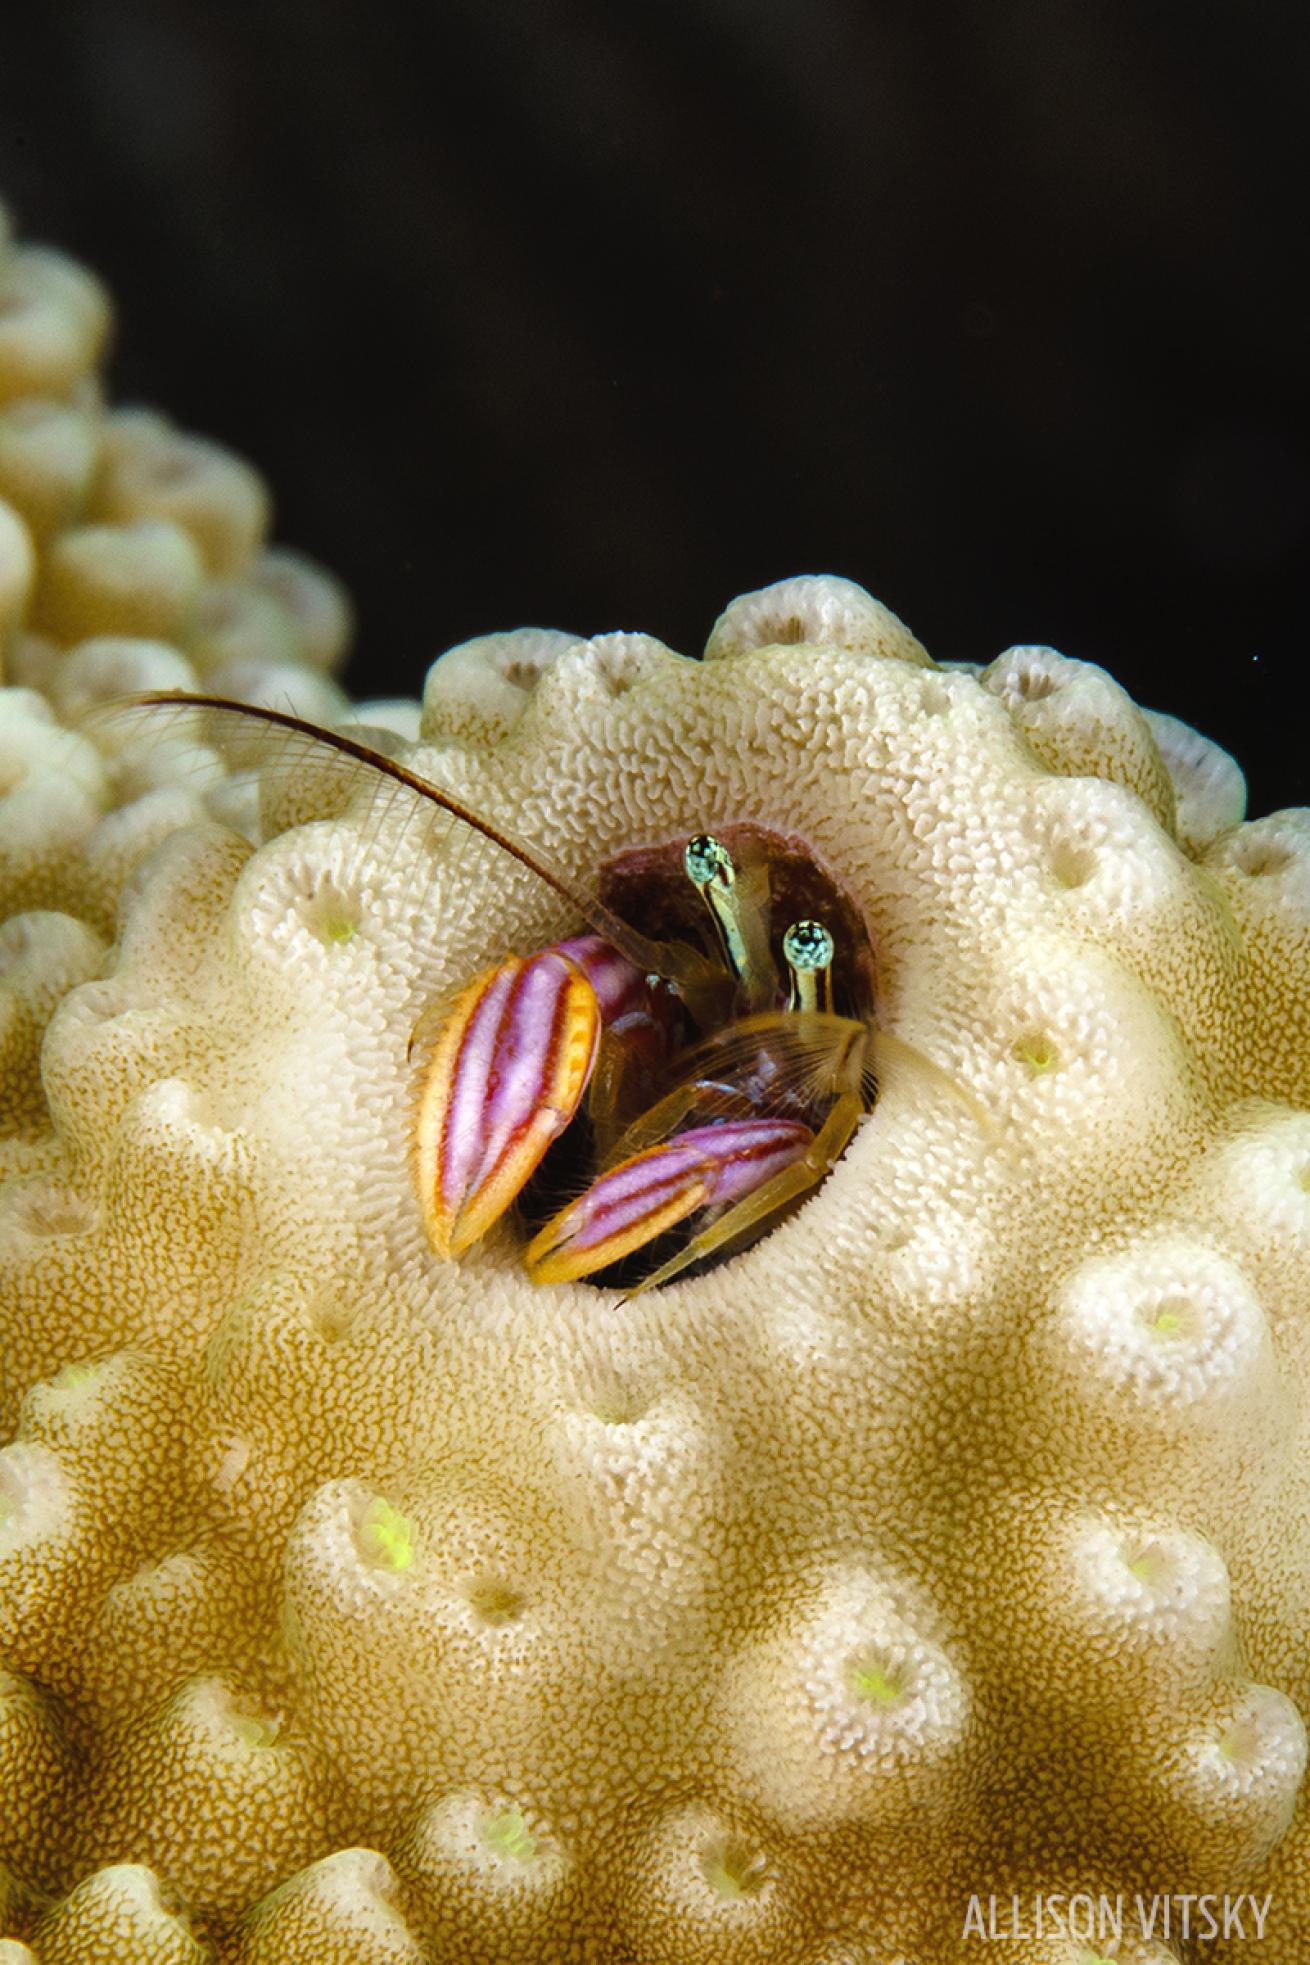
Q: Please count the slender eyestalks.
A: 2